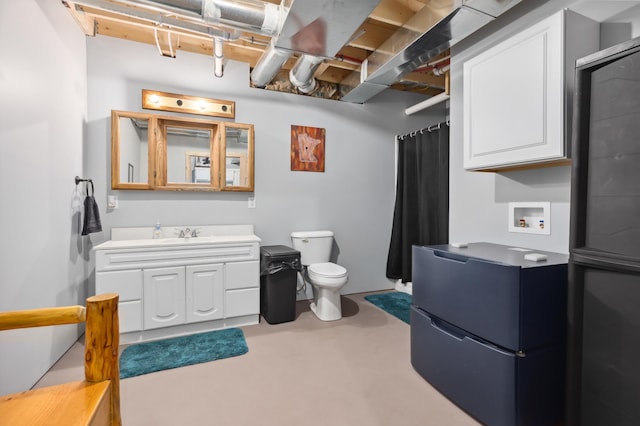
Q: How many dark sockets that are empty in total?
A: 2